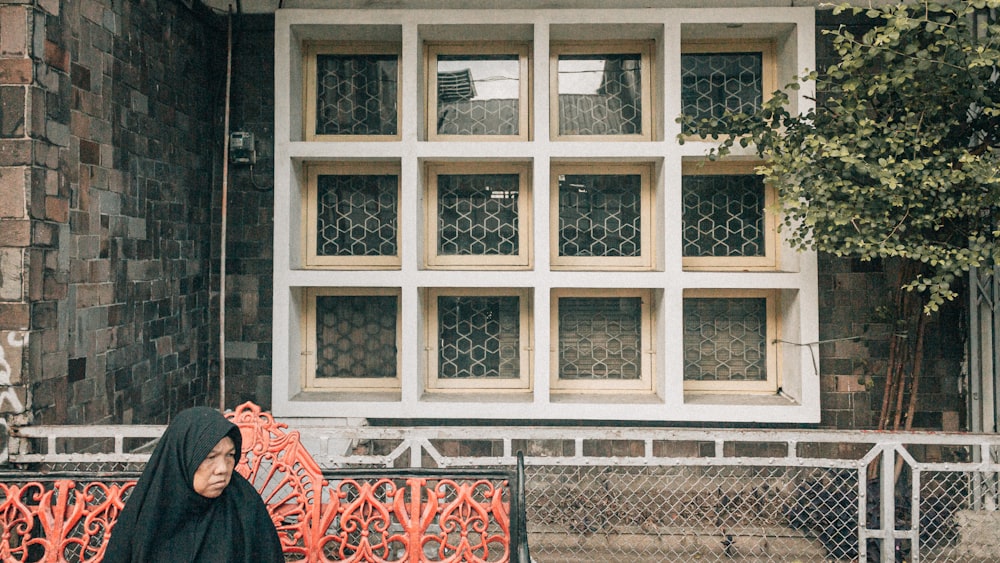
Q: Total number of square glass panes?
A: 12